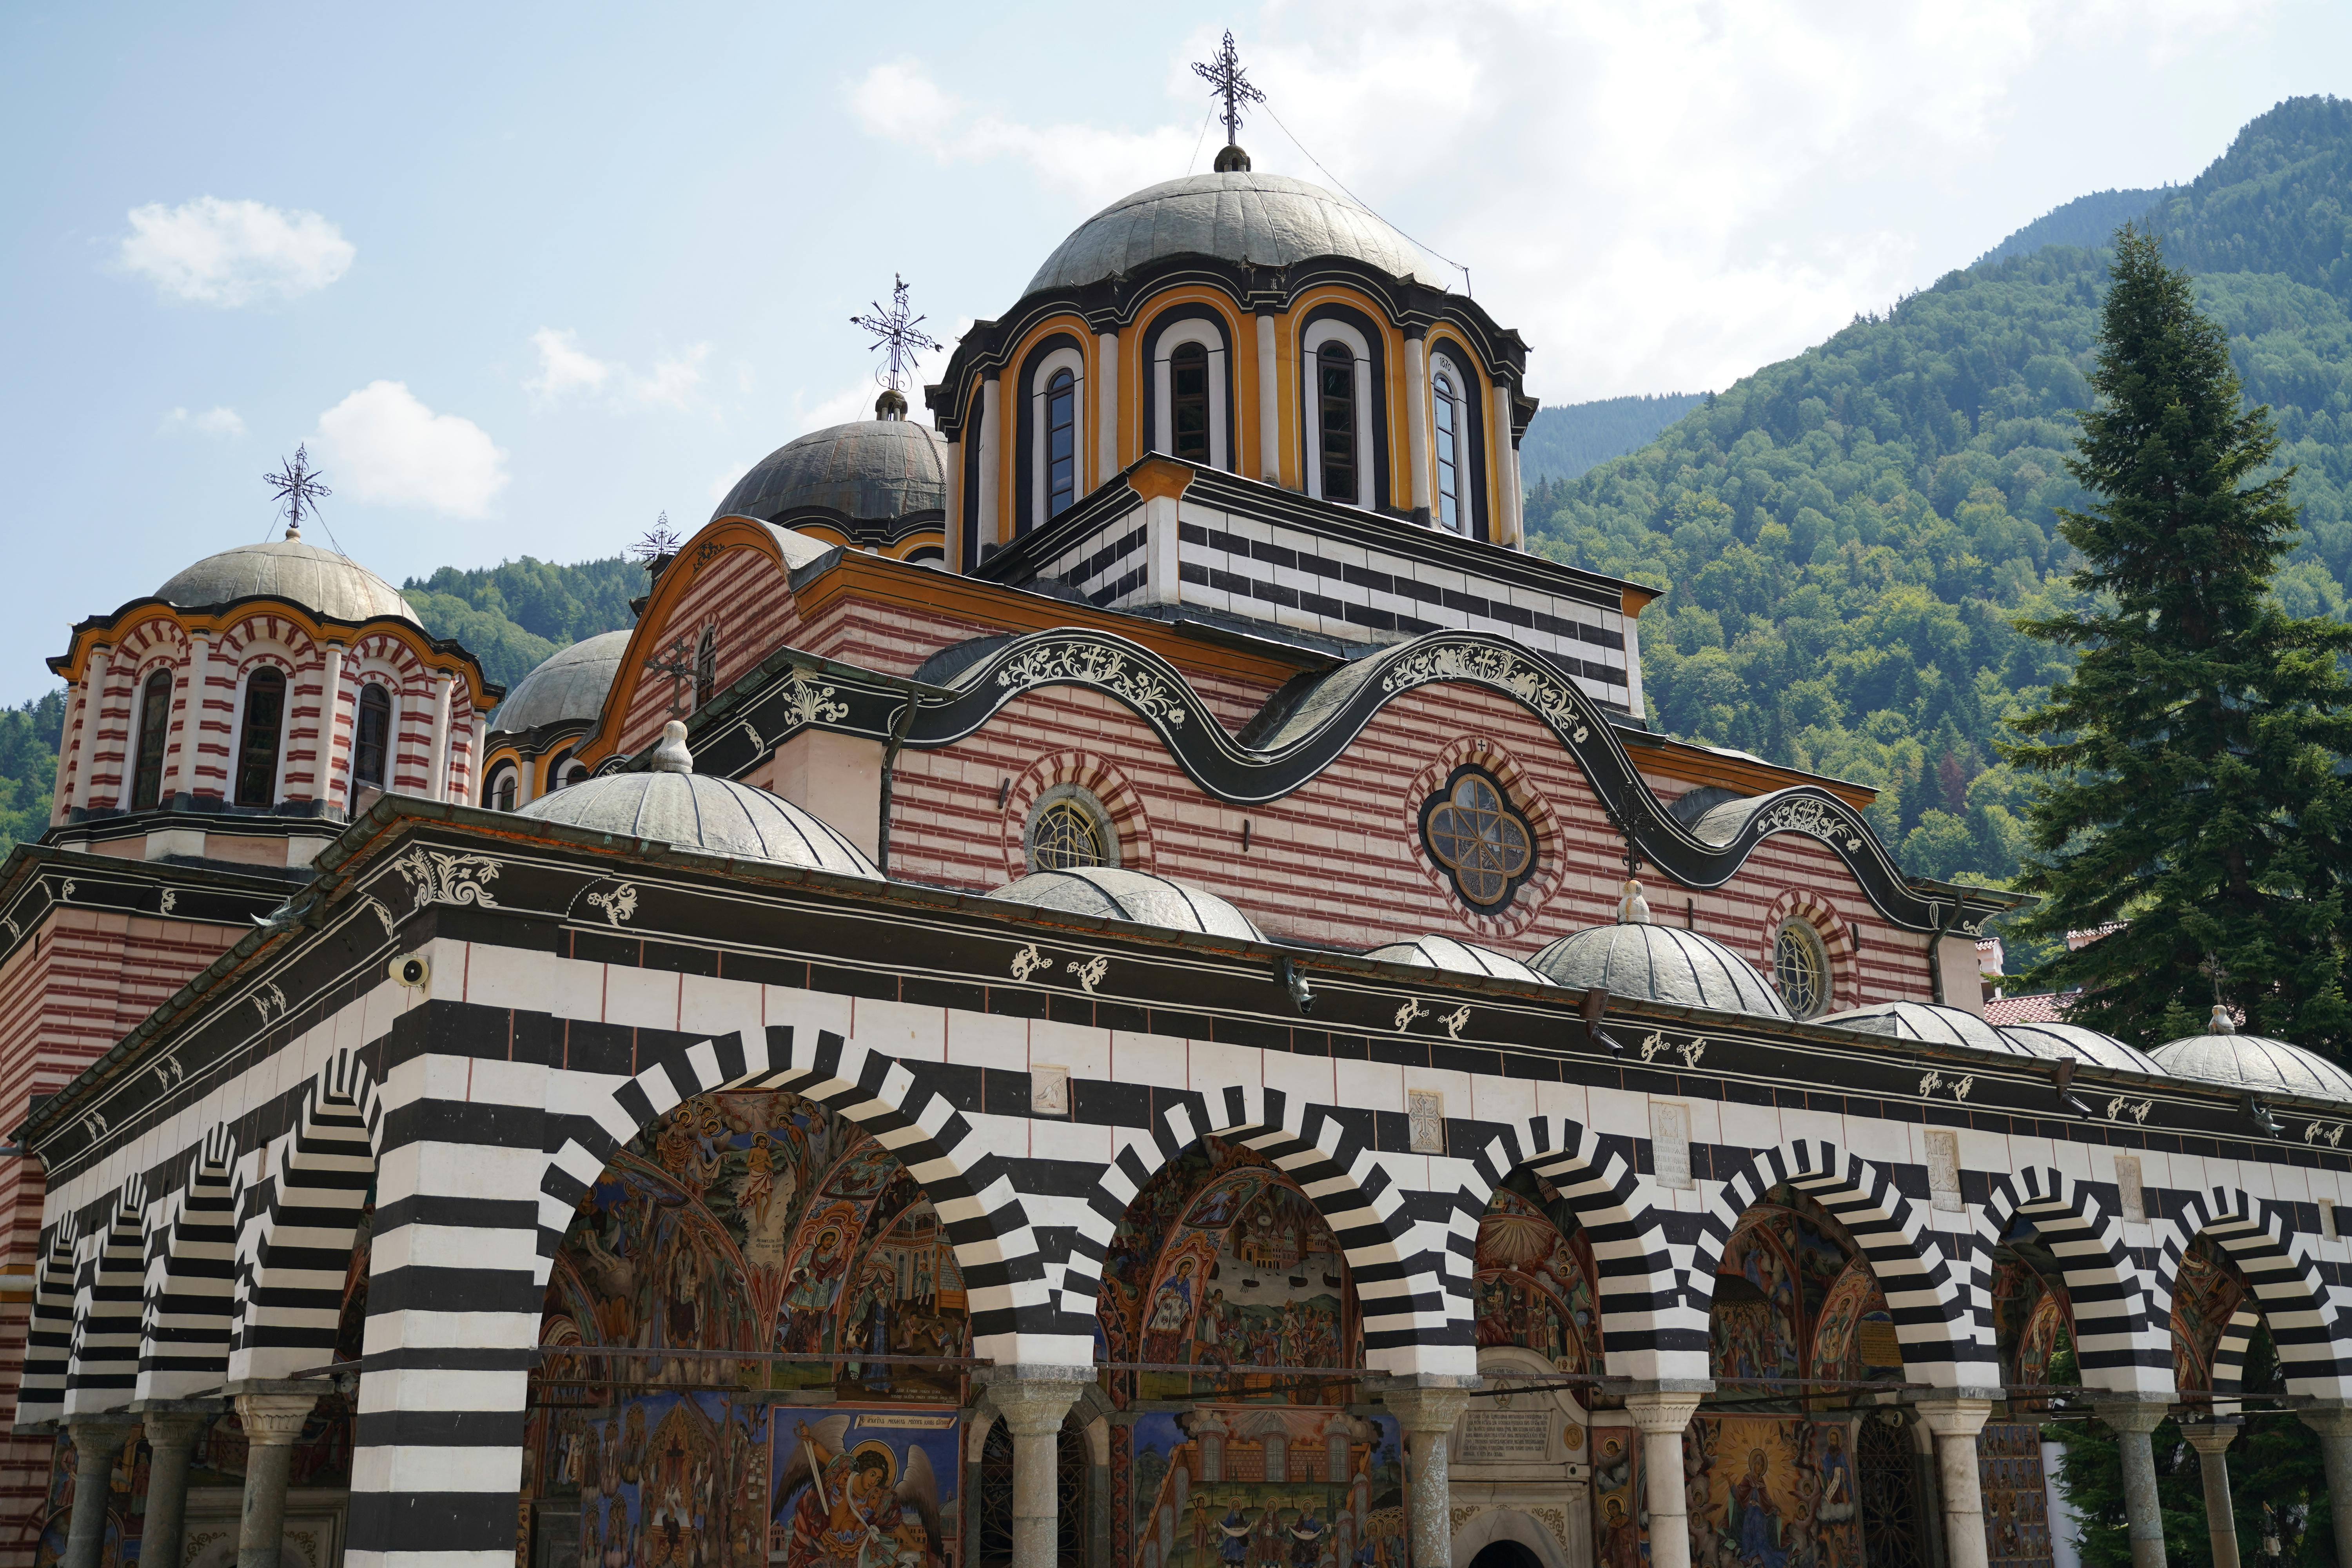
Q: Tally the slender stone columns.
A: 10